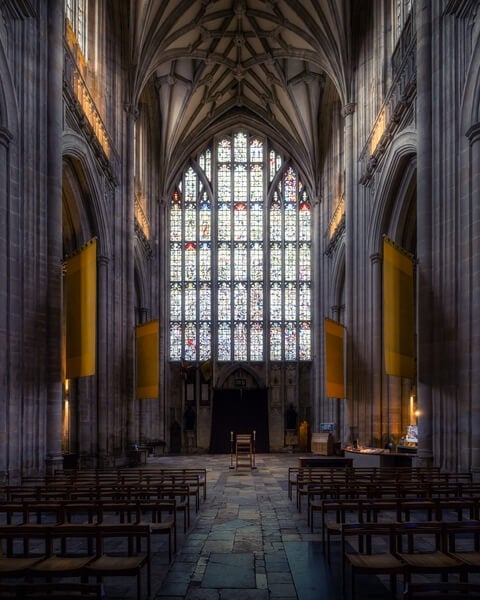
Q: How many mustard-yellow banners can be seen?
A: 4